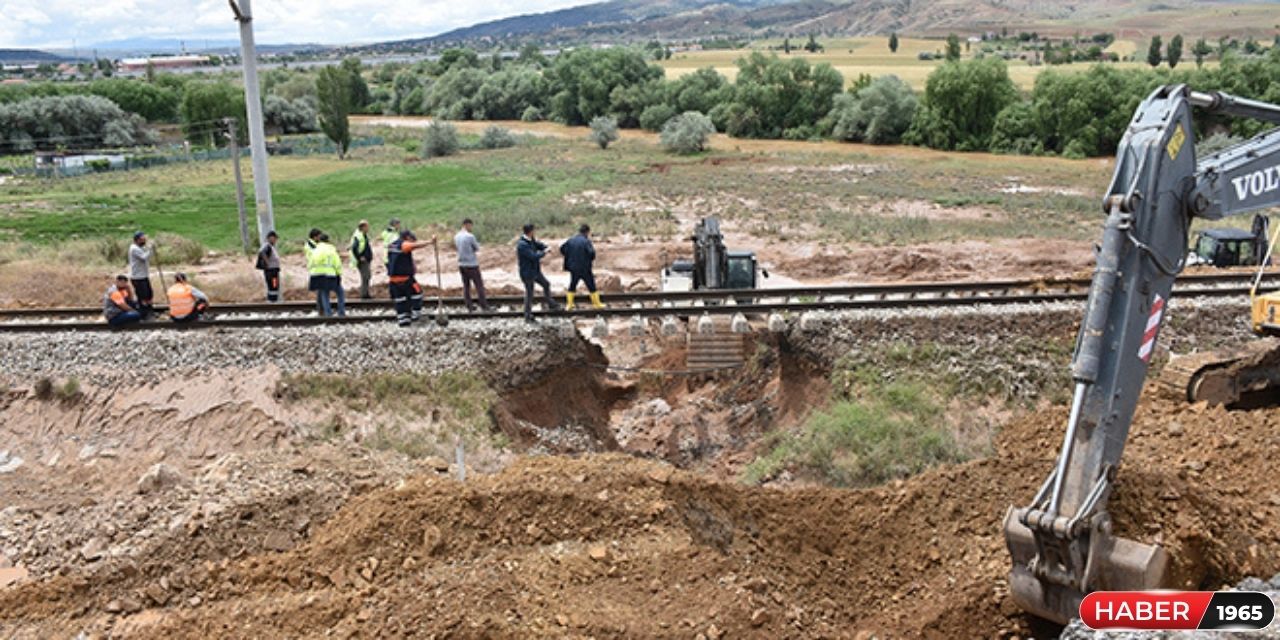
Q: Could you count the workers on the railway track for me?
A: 12